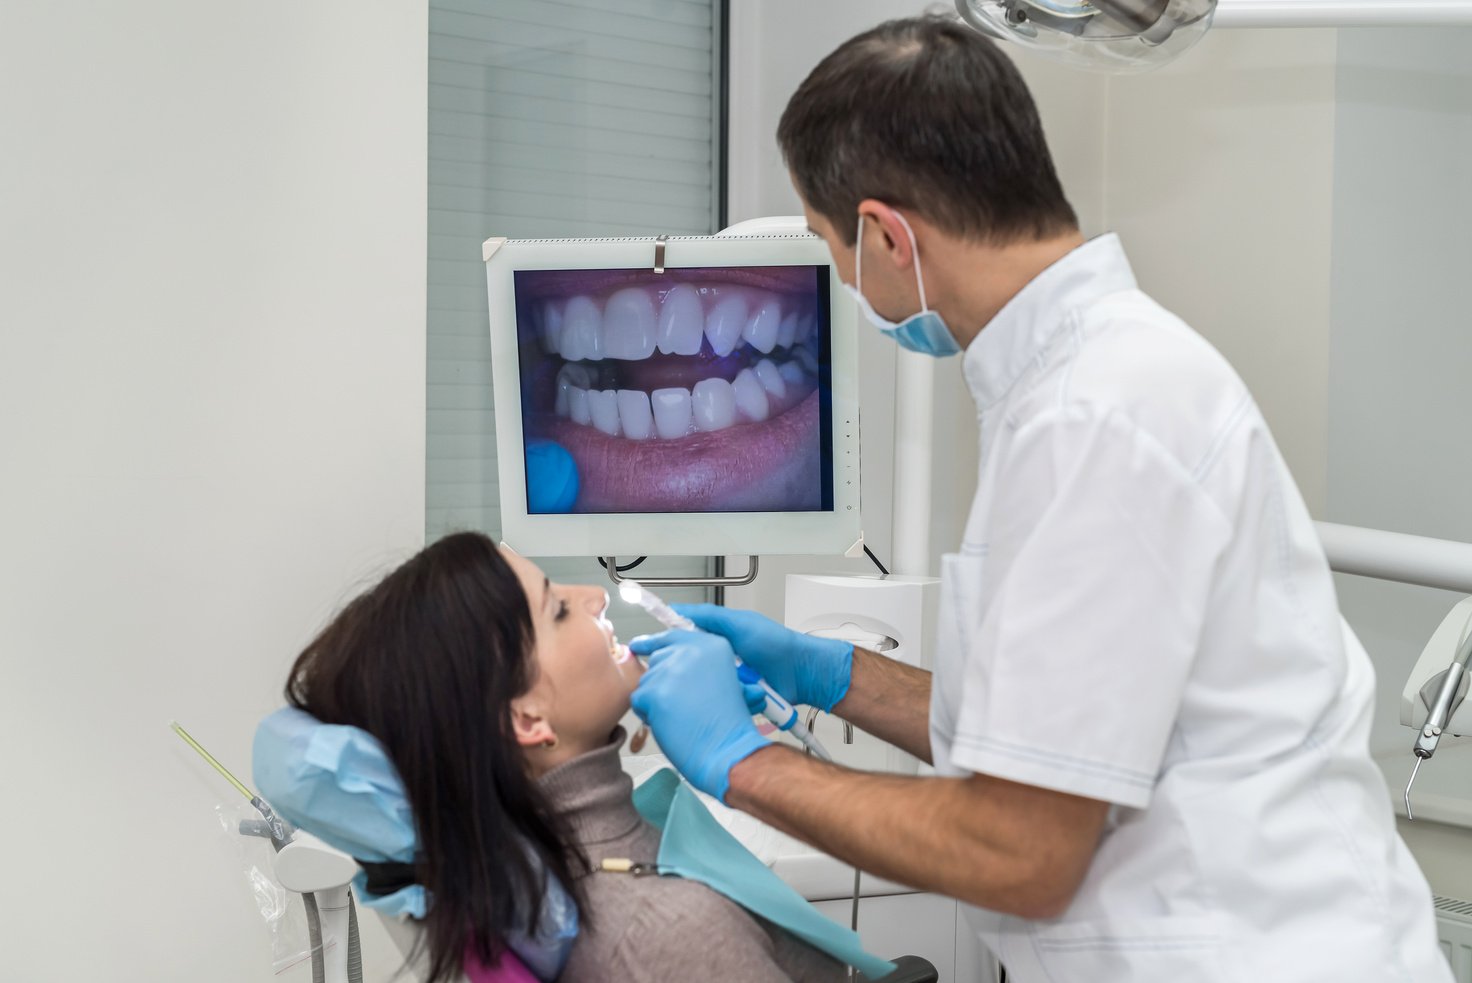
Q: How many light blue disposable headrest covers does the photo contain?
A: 1